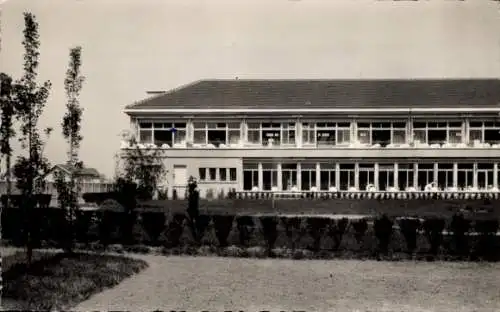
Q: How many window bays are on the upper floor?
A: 7